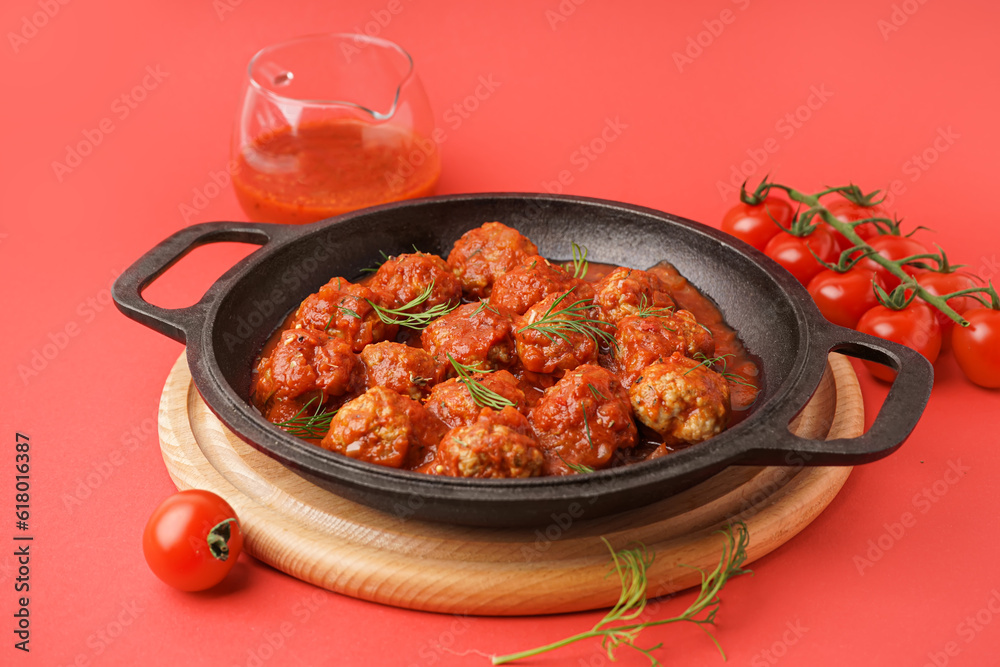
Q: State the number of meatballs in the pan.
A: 15